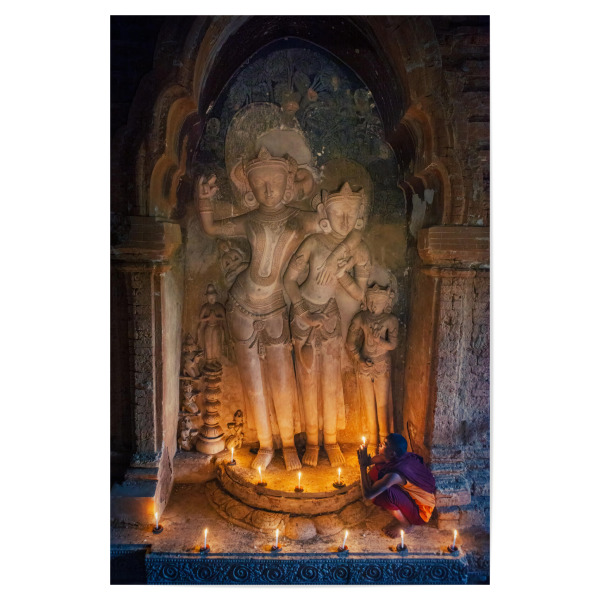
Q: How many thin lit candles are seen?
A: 11